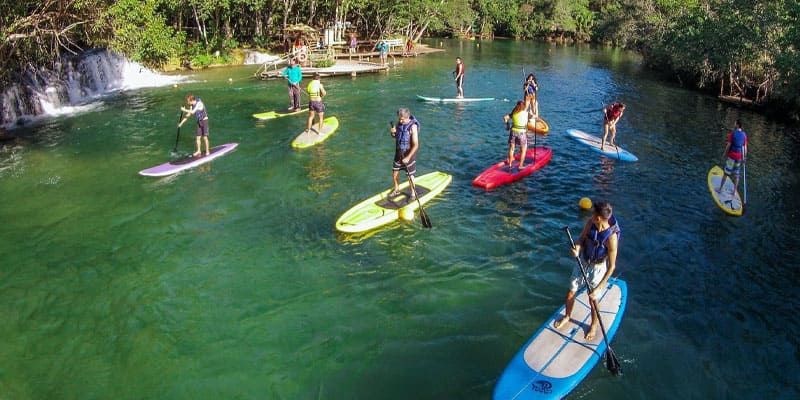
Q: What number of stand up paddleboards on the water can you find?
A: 10